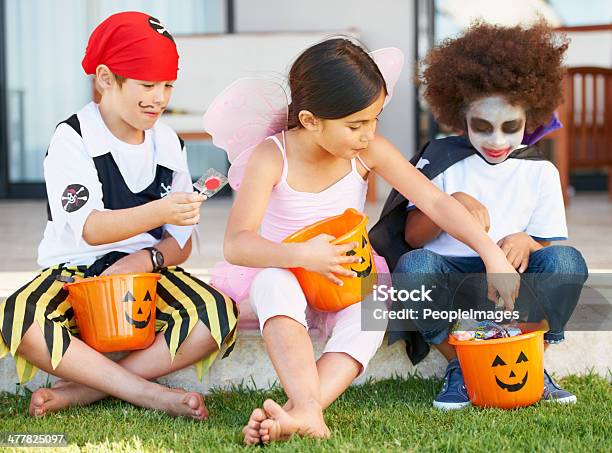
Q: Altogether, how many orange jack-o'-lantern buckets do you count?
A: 3